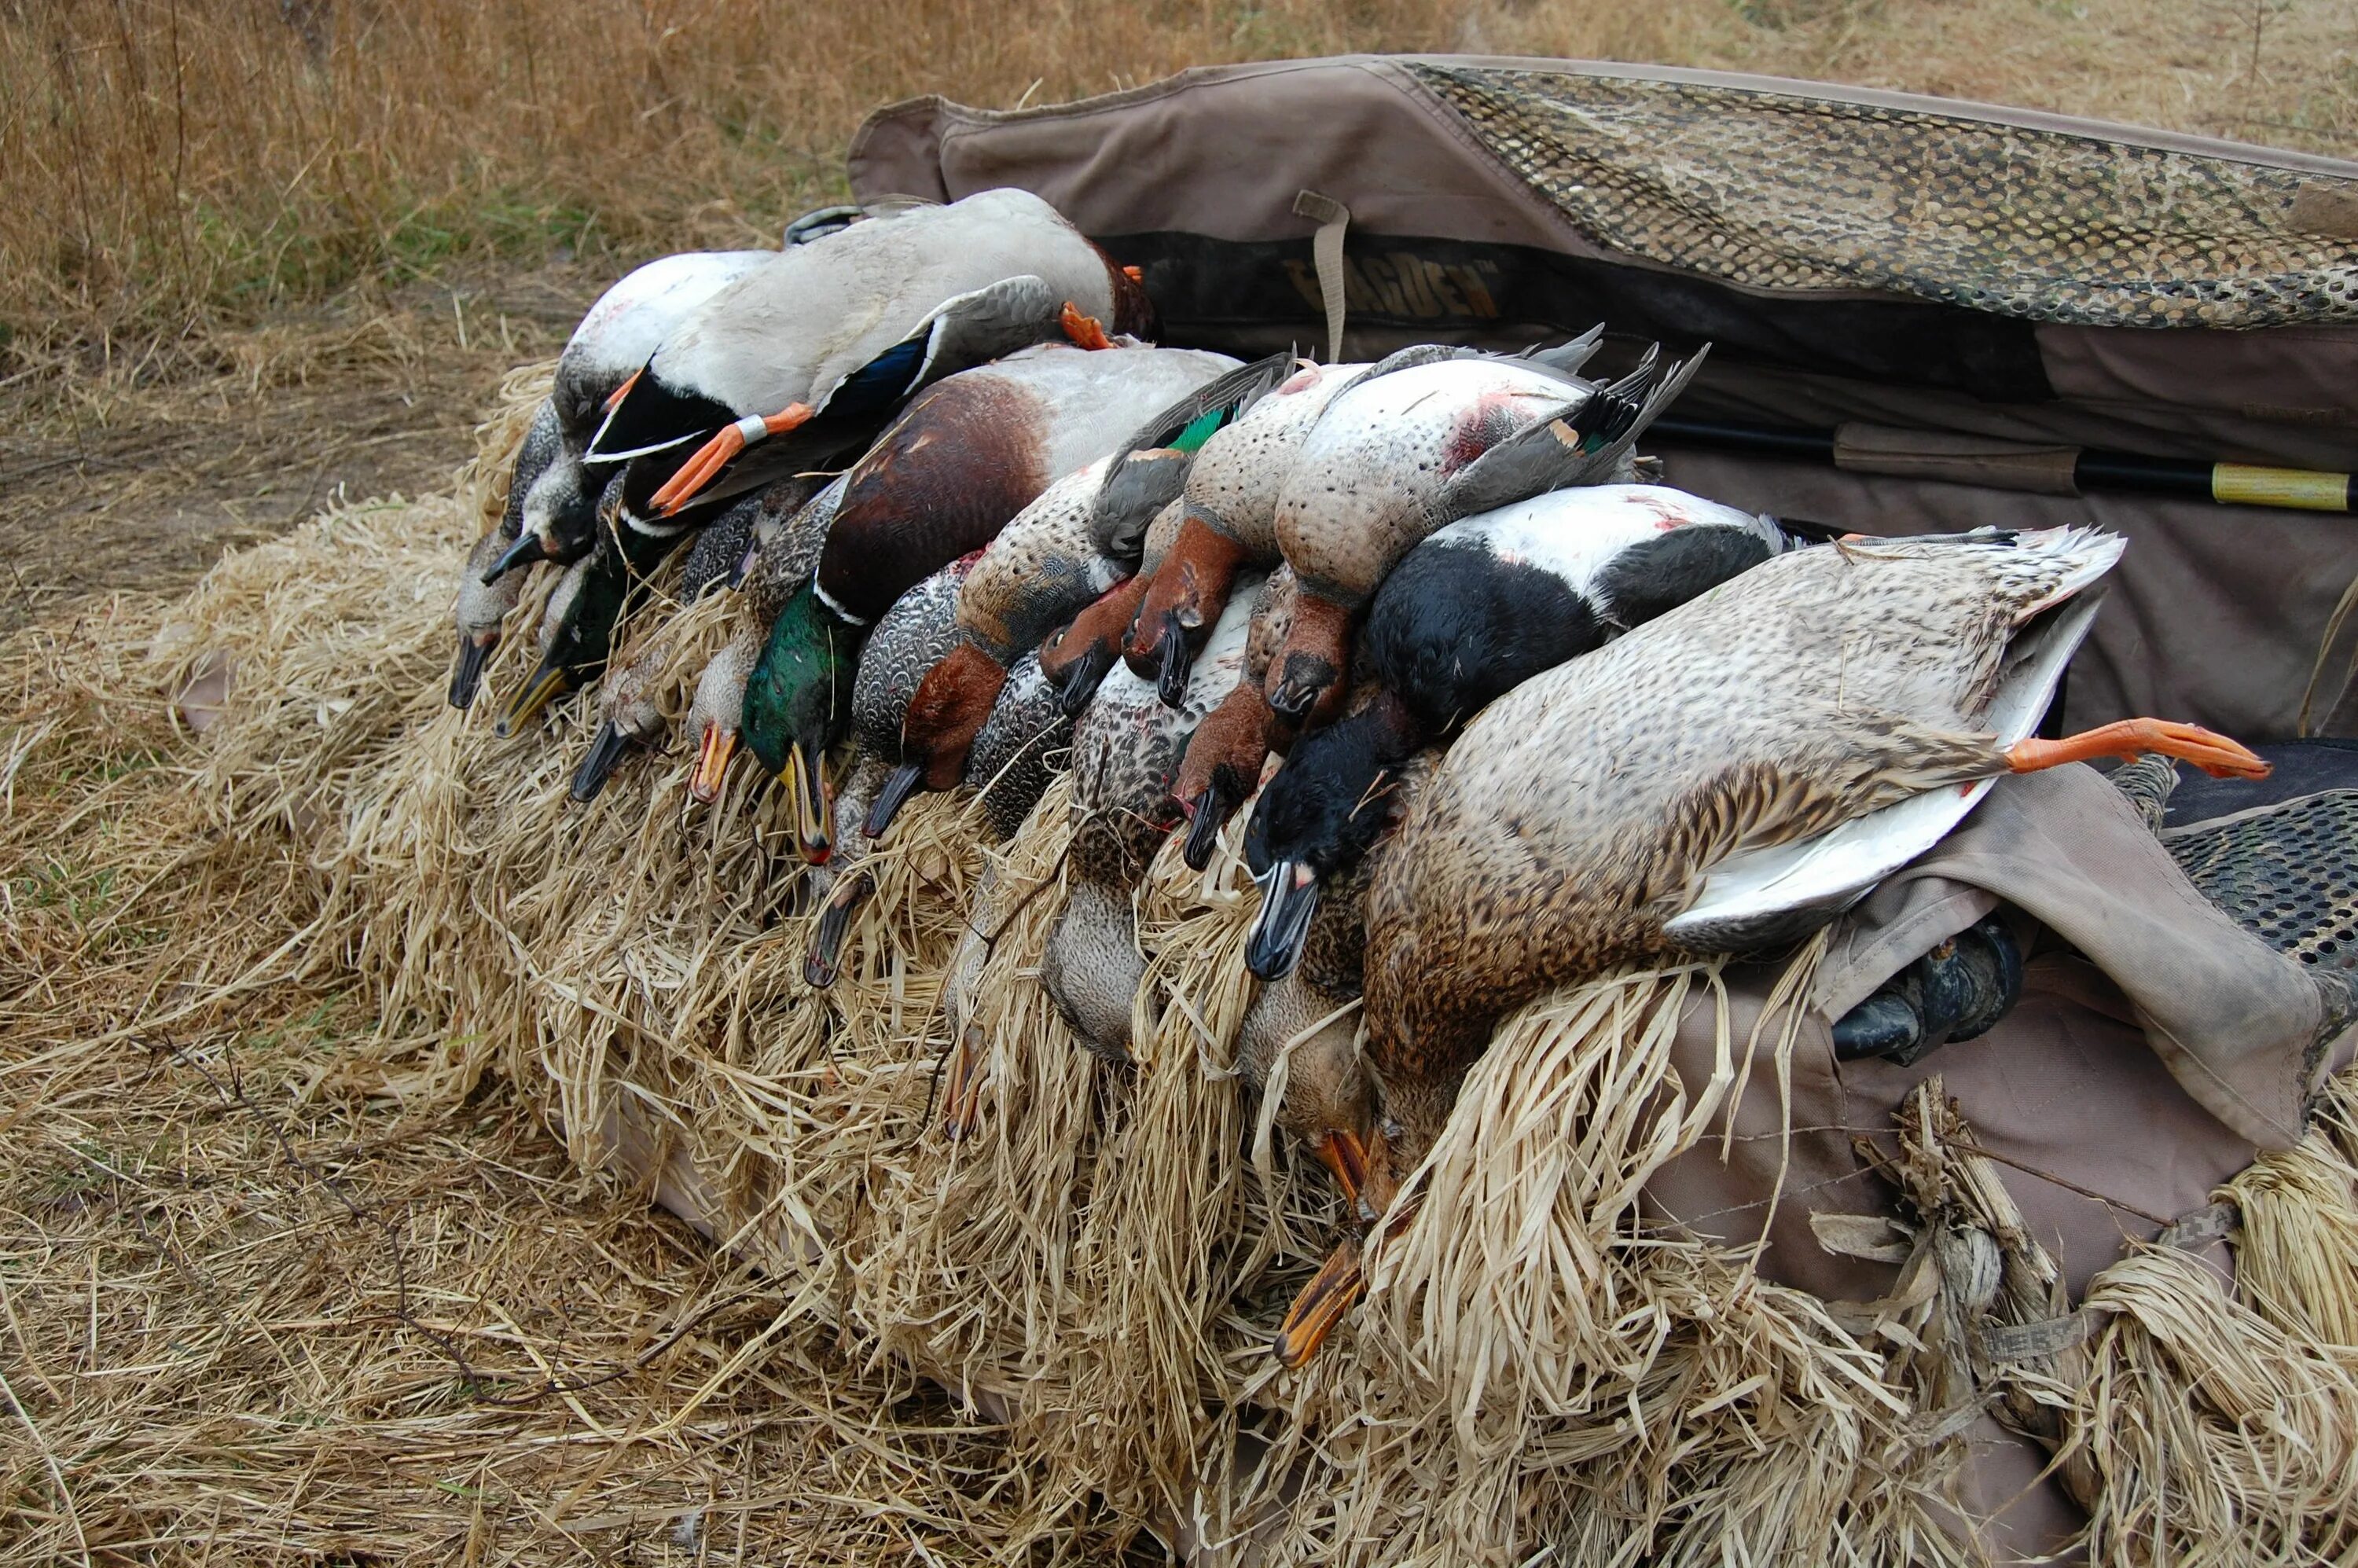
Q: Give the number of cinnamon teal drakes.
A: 5